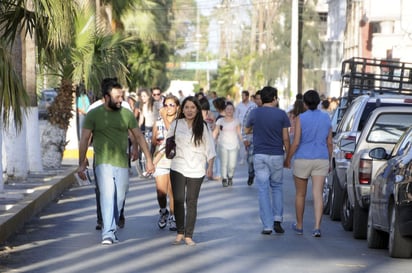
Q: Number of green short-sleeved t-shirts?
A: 1